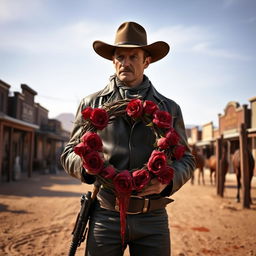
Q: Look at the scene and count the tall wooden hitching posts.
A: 2